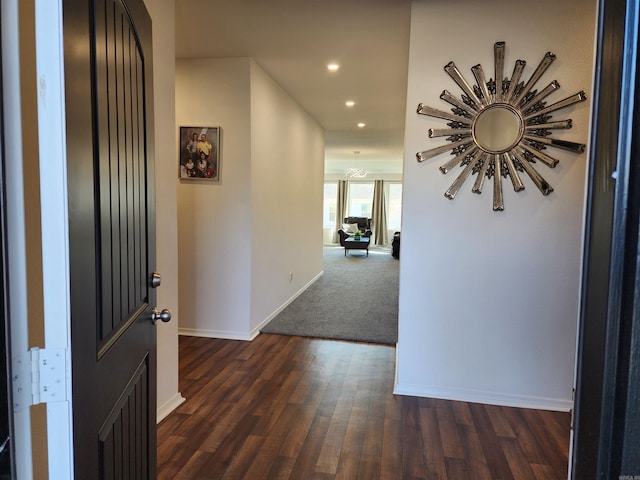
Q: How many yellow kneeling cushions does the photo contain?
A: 0